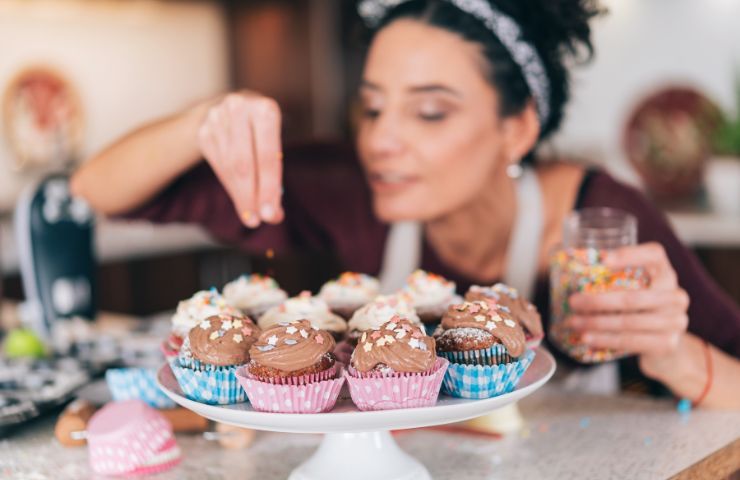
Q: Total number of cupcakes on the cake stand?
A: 11